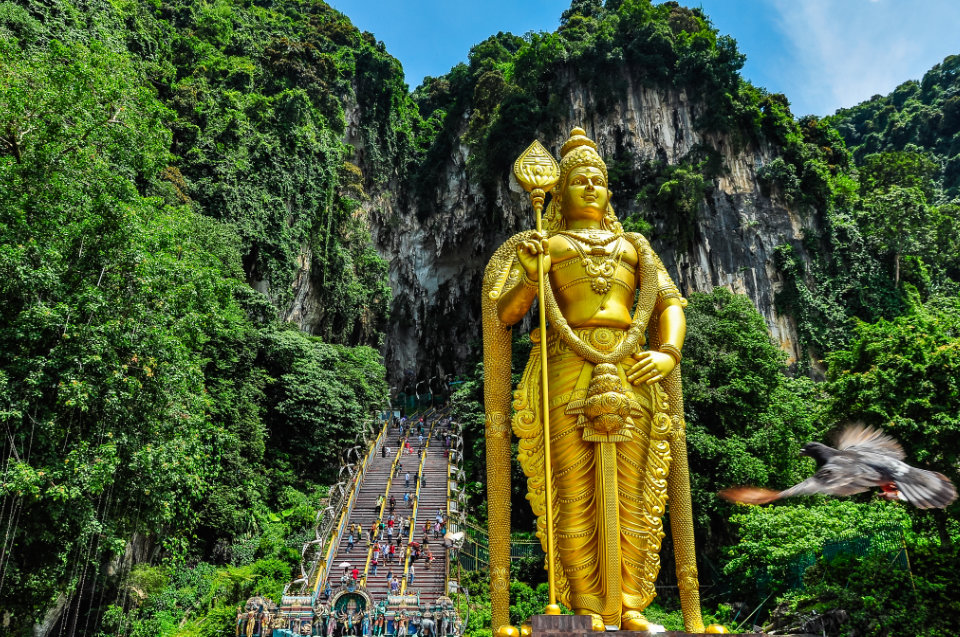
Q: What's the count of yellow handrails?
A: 4